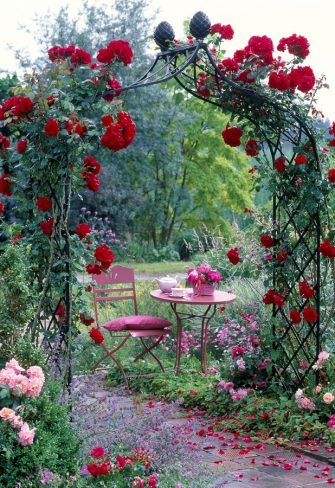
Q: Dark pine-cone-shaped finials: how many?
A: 2